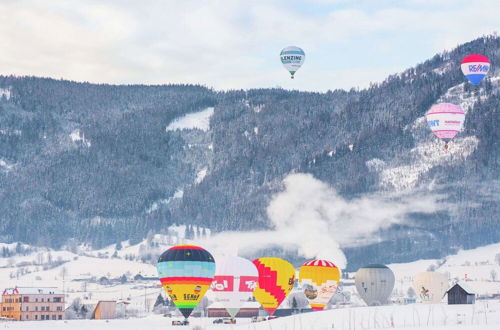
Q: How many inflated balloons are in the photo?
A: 9